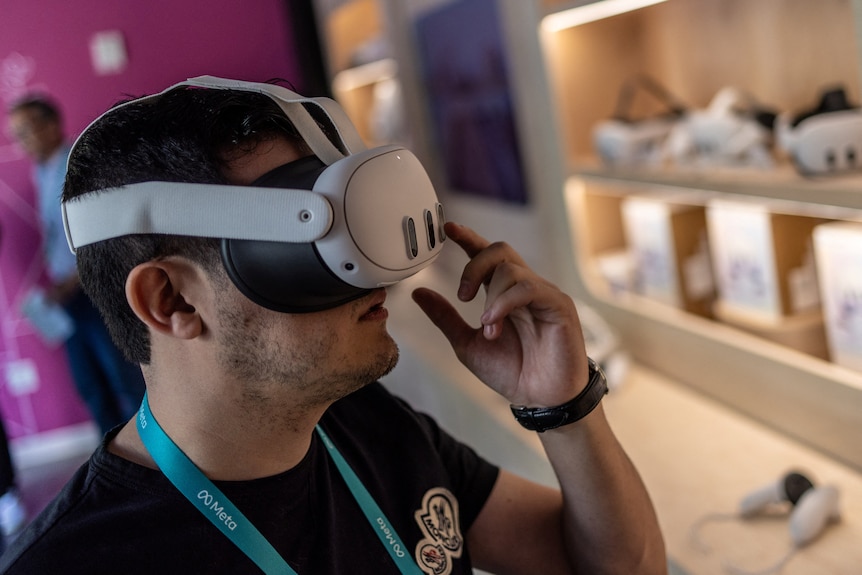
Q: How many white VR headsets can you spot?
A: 4